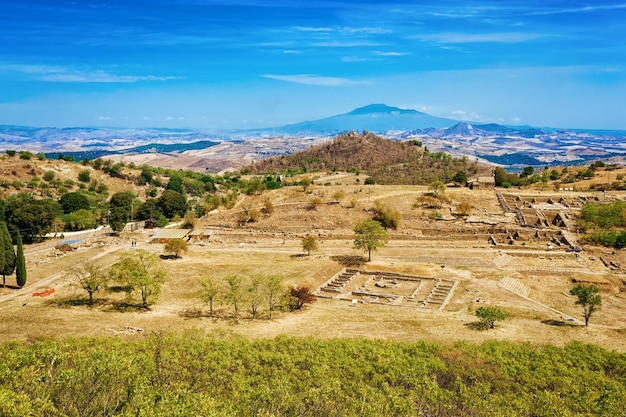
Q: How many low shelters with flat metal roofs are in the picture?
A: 2